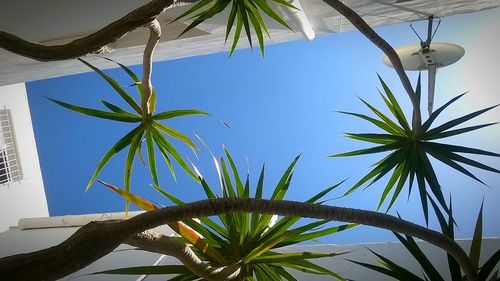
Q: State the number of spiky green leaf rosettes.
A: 5